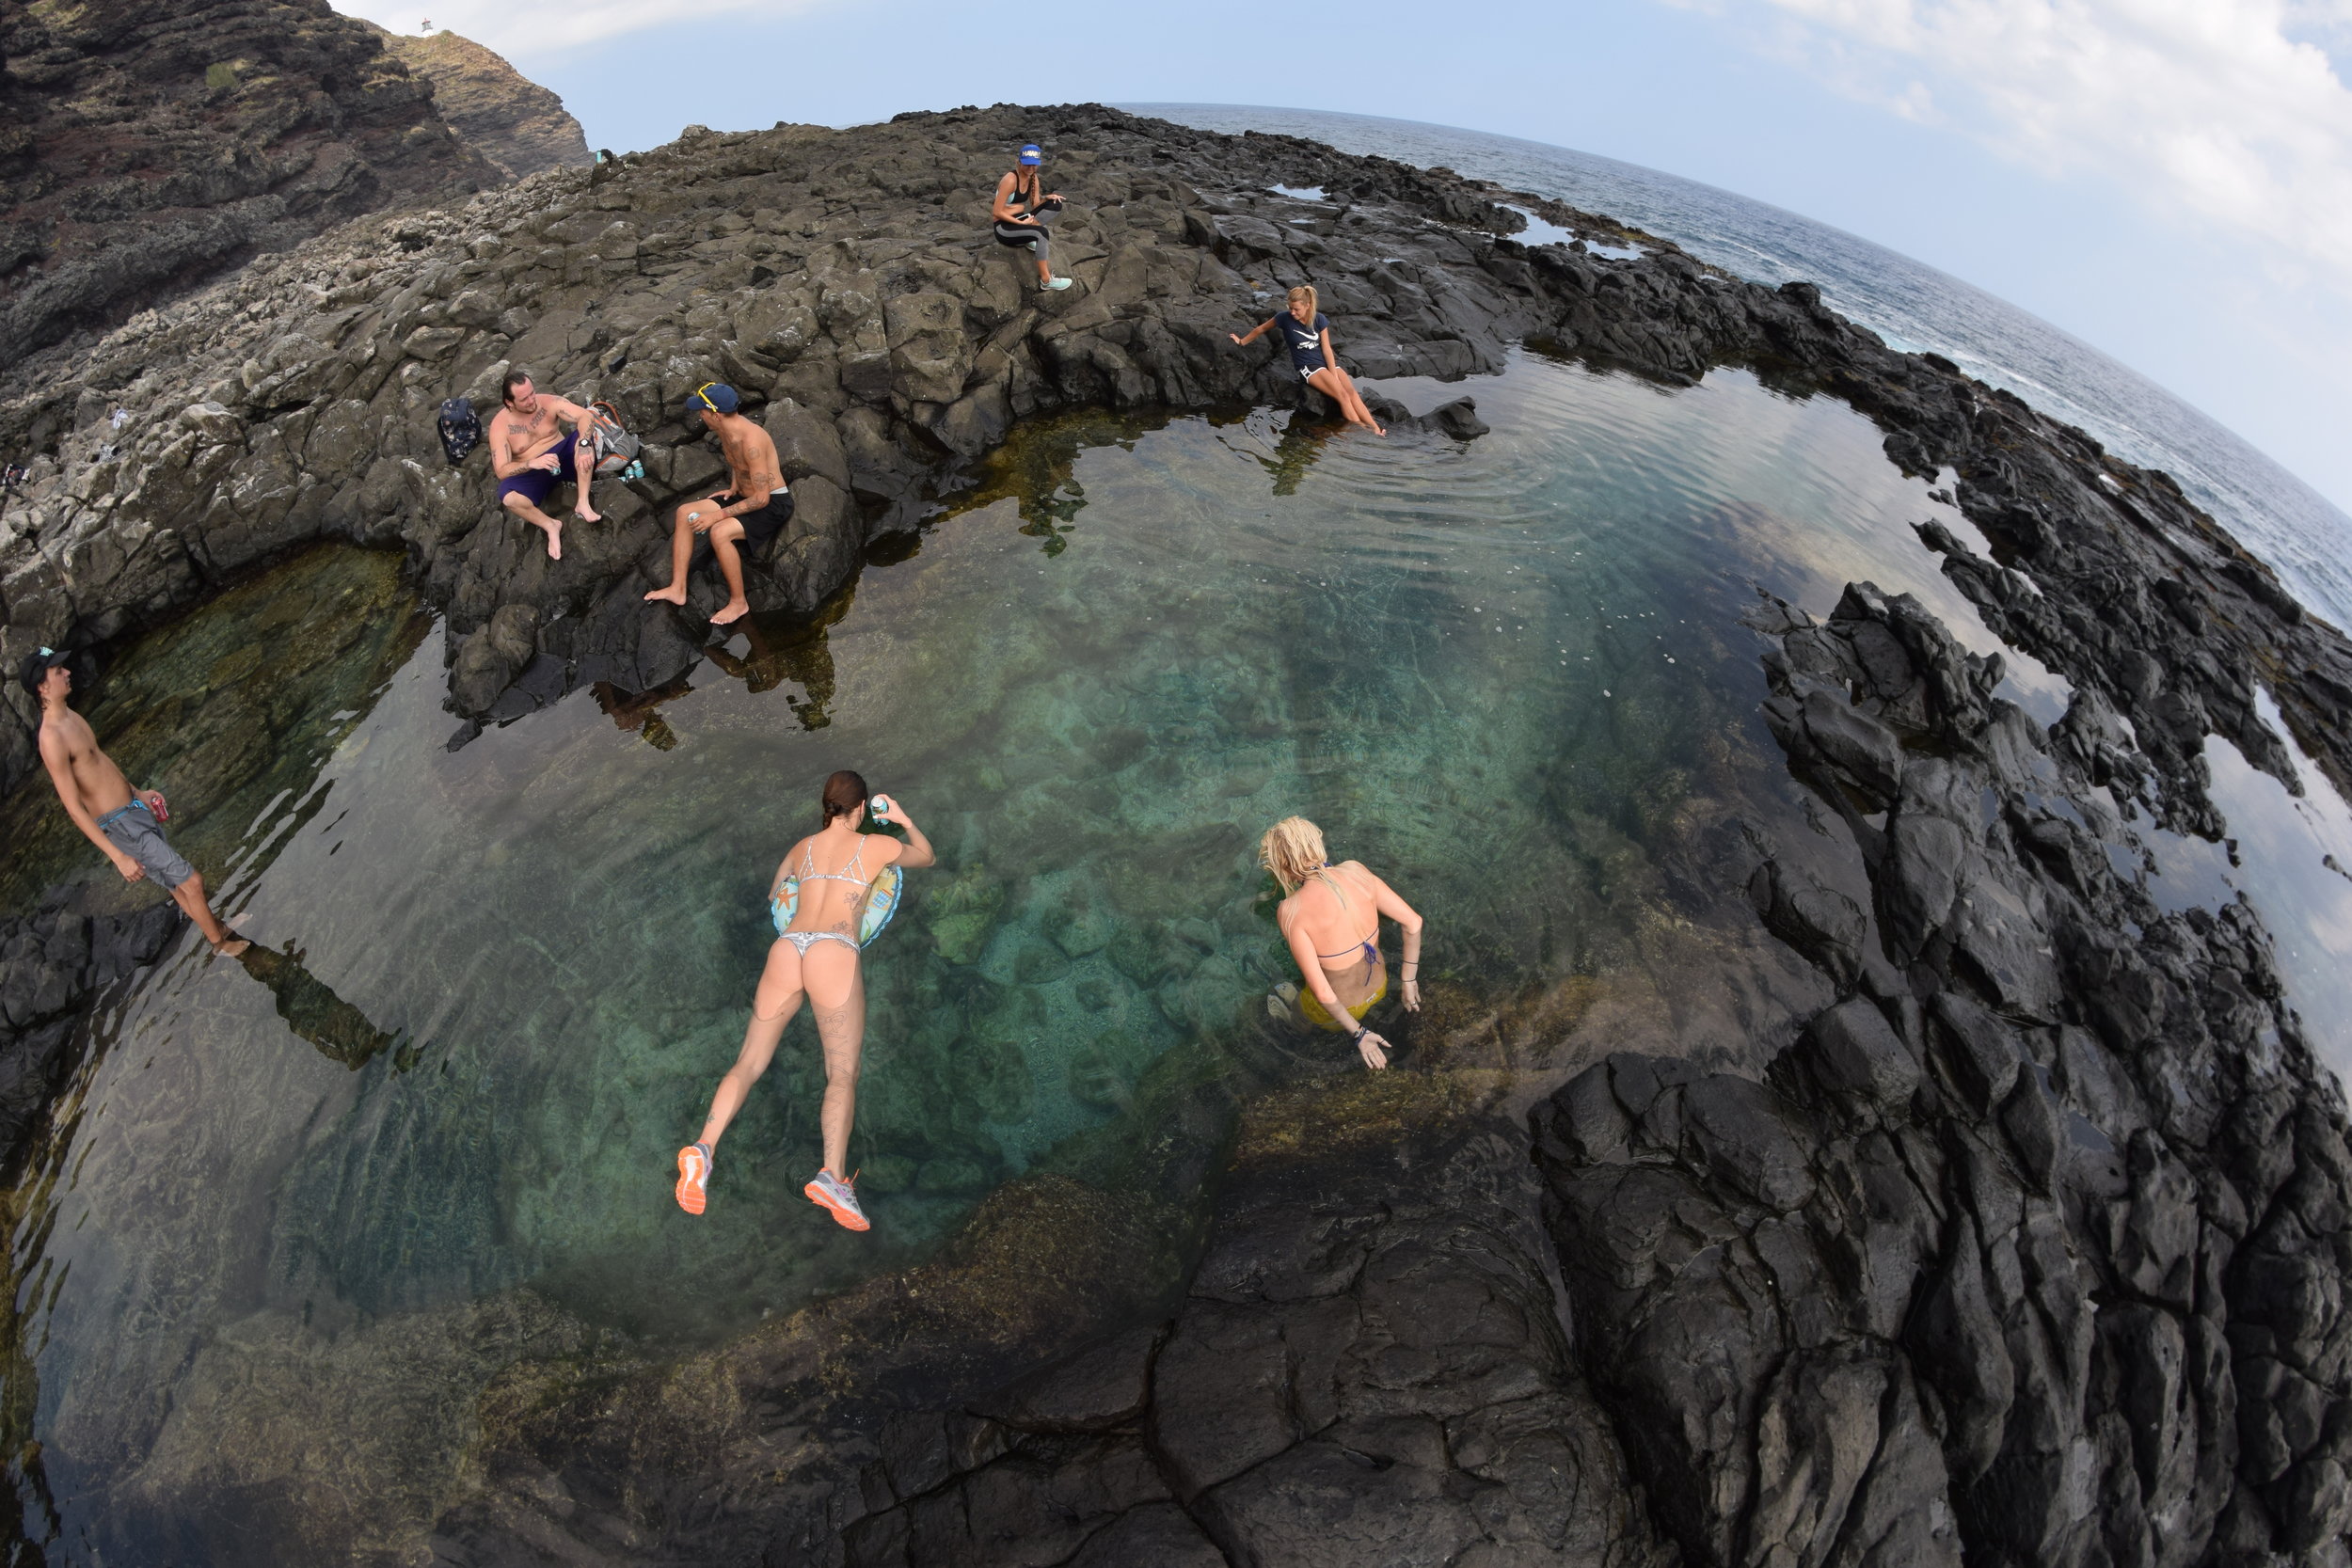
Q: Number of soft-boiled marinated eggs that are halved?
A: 0